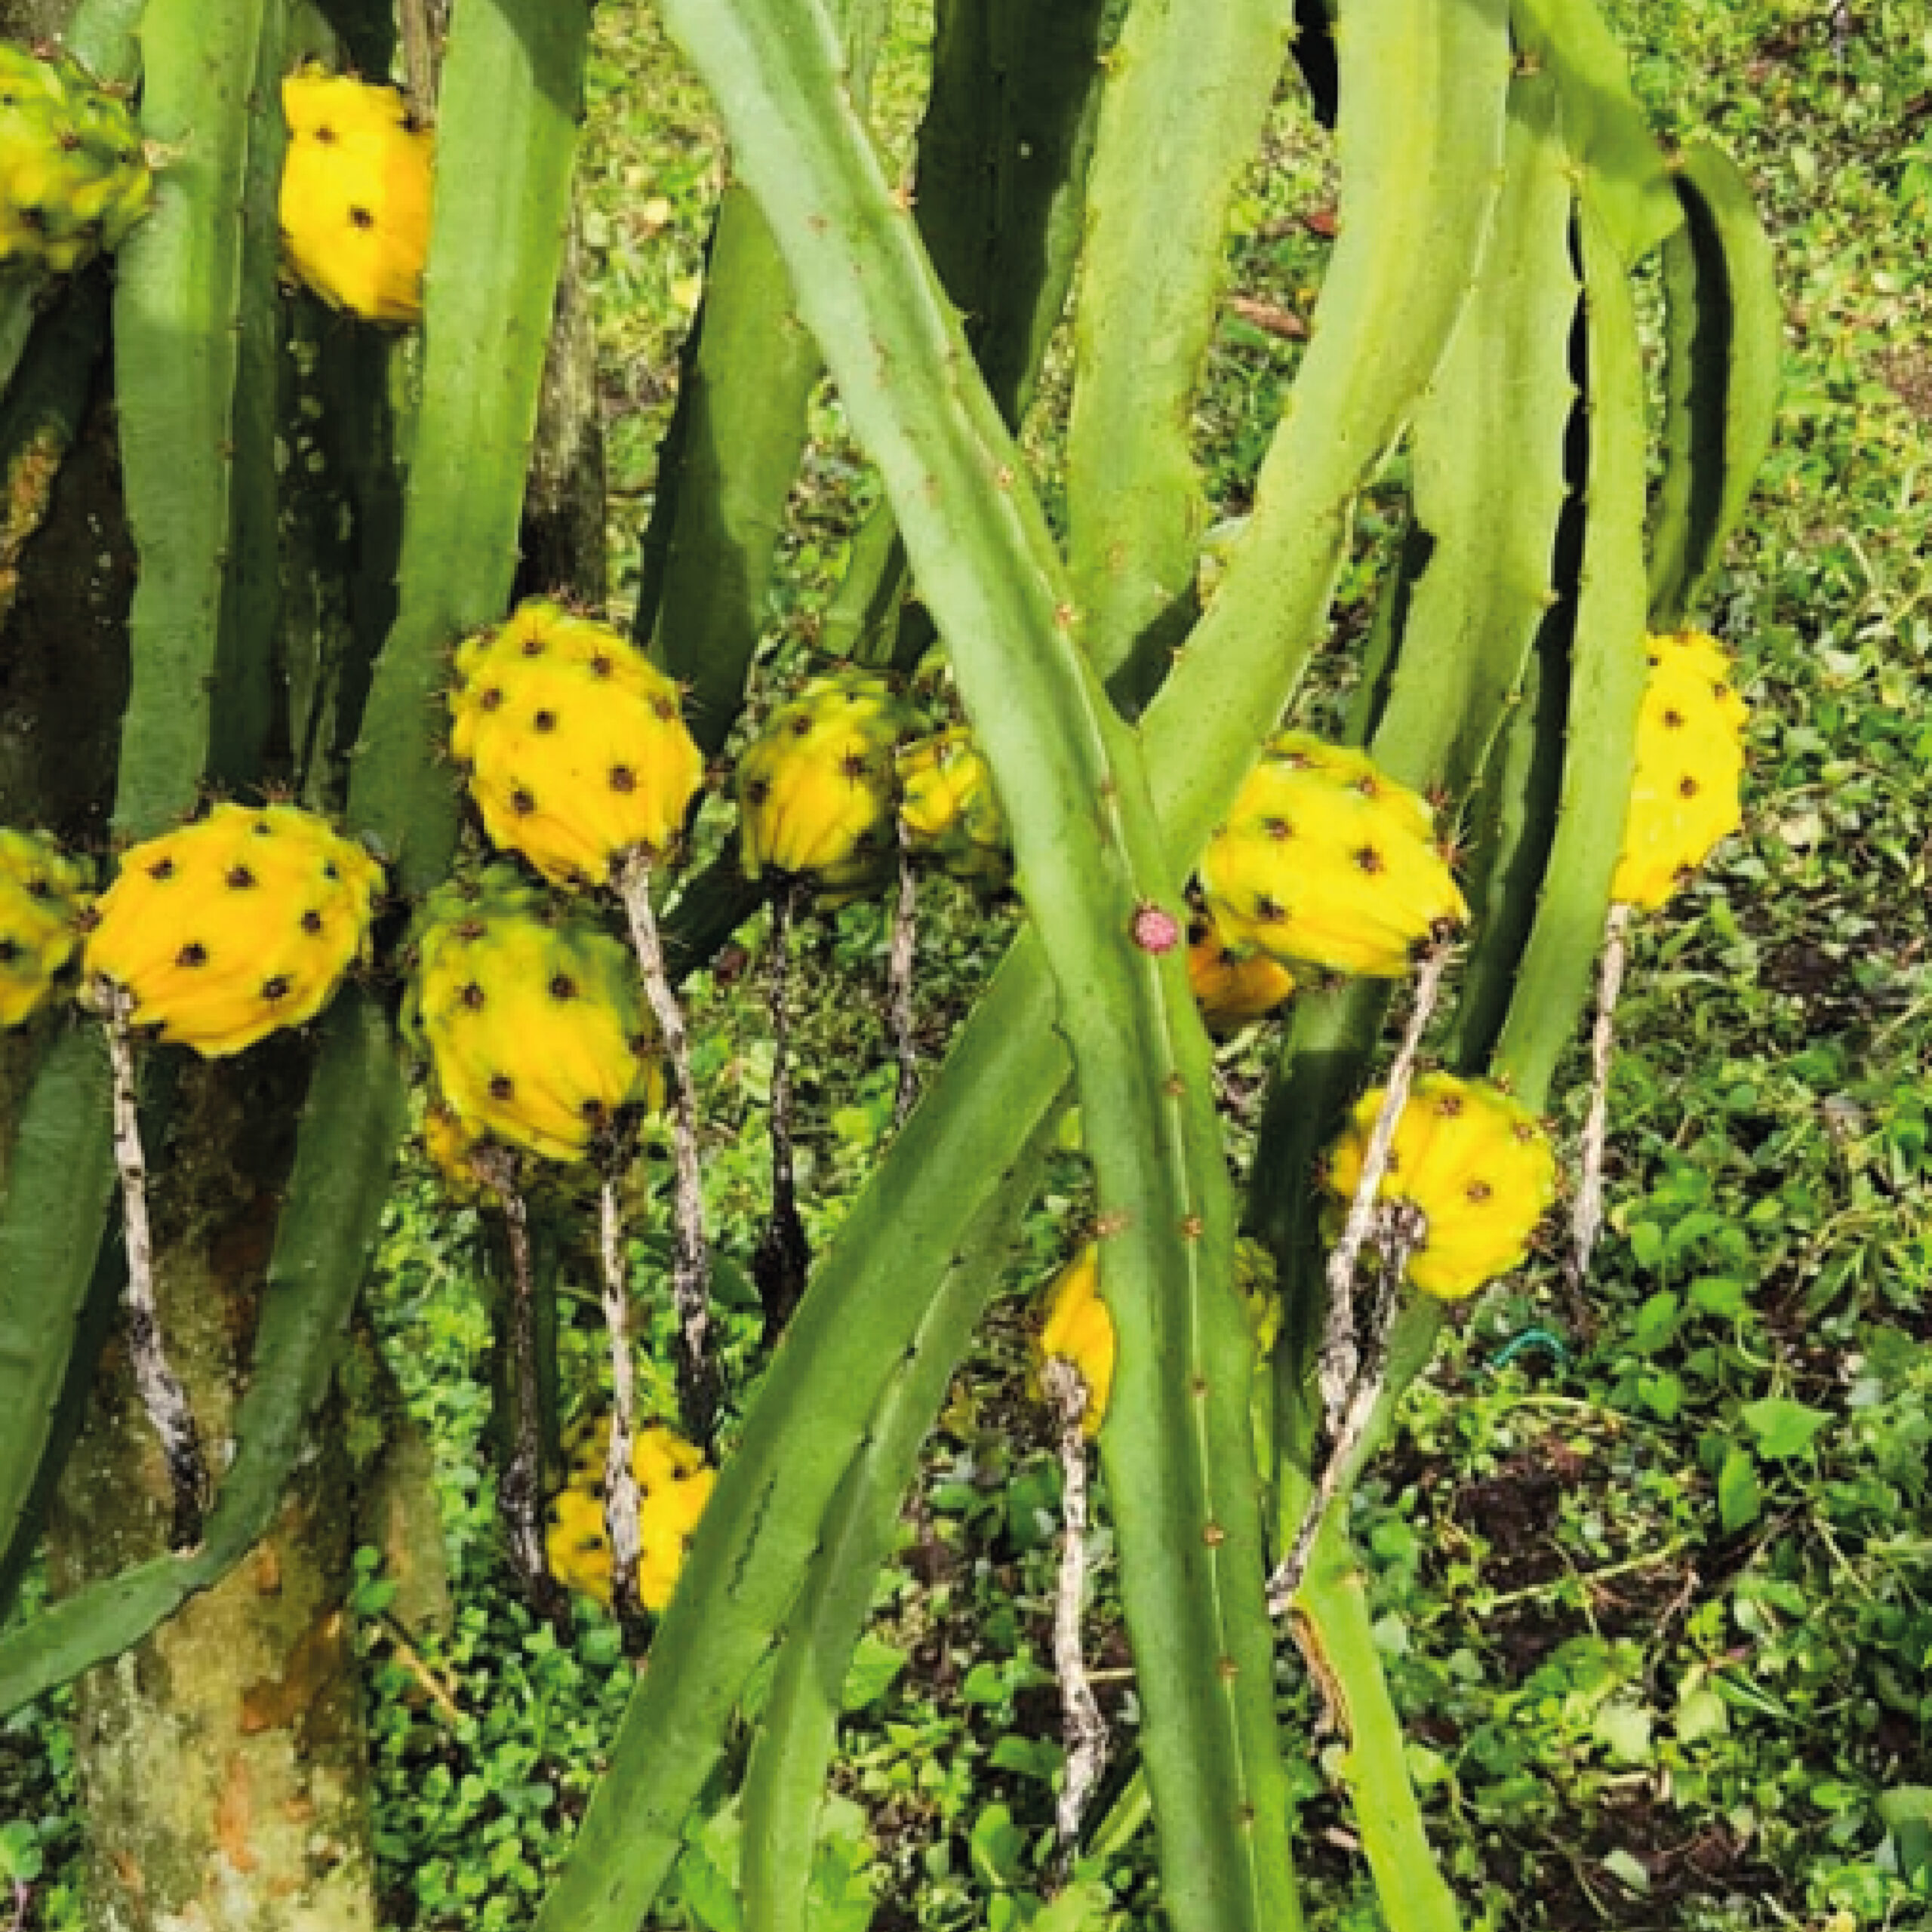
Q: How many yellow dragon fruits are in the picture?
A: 15